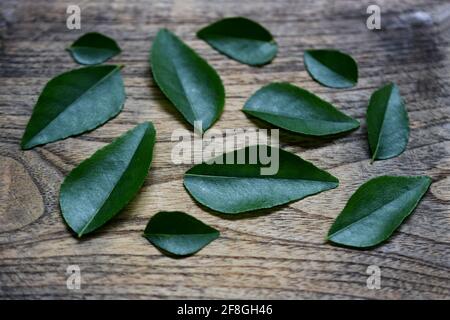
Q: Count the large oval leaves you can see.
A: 6